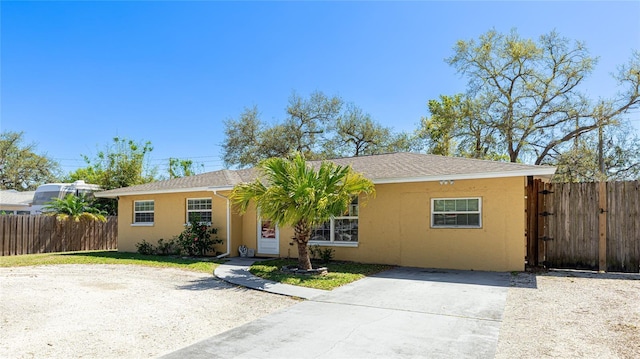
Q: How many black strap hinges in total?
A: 4